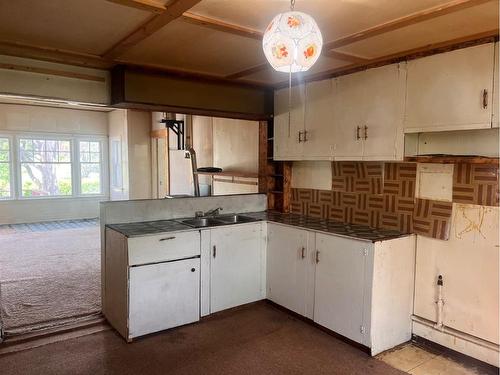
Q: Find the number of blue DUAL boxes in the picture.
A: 0